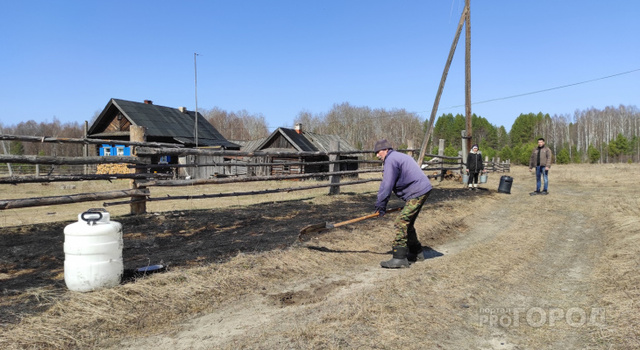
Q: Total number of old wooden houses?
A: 2